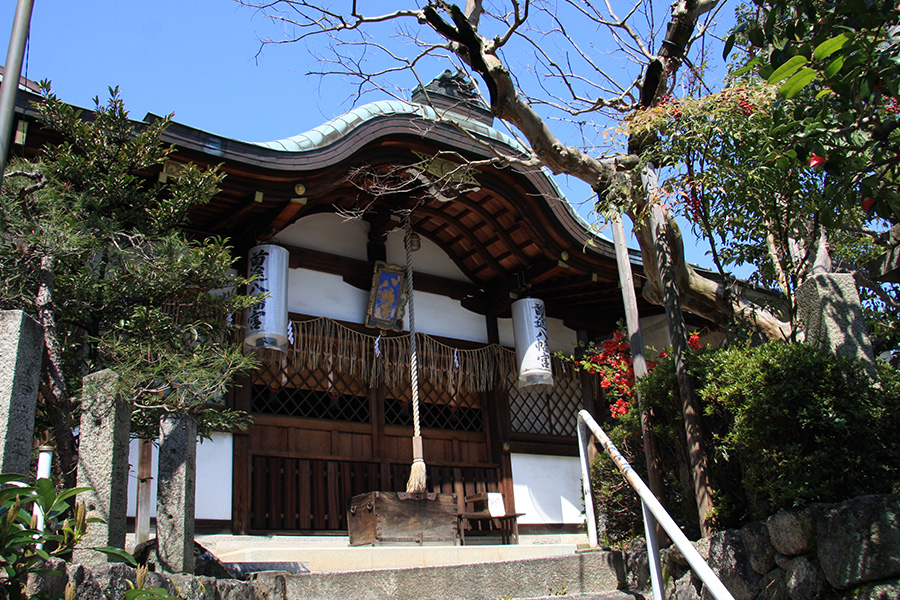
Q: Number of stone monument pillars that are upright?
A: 4